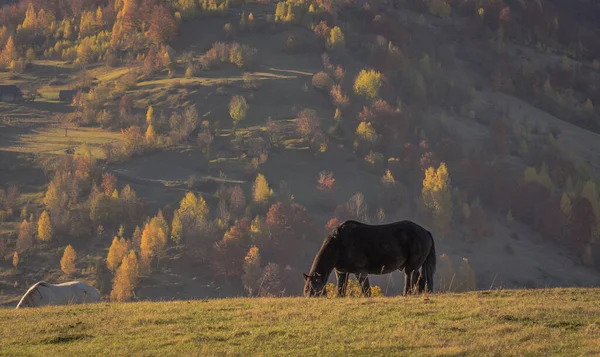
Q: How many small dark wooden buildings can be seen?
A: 2